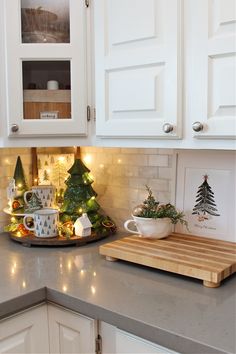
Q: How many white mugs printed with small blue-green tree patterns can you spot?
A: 2